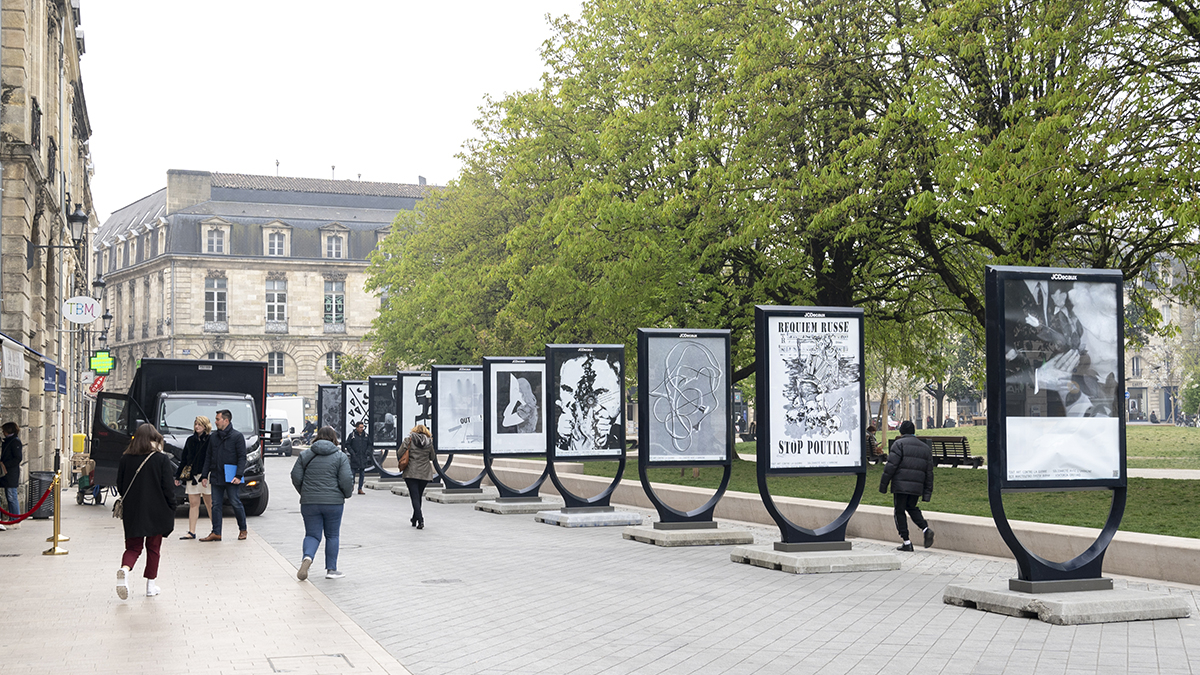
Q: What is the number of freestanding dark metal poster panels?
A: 10